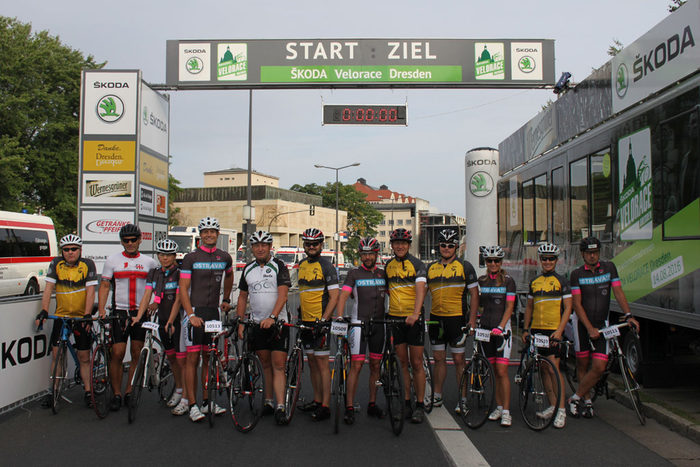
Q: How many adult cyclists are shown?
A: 12